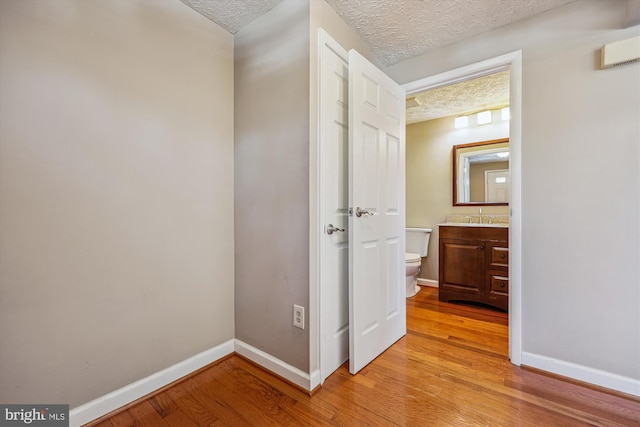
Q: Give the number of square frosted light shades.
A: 3